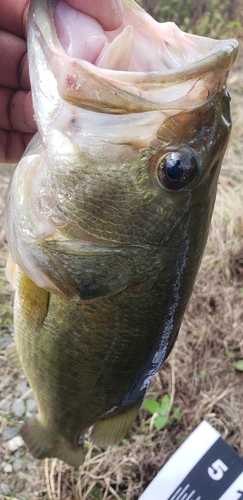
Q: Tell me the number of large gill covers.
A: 1